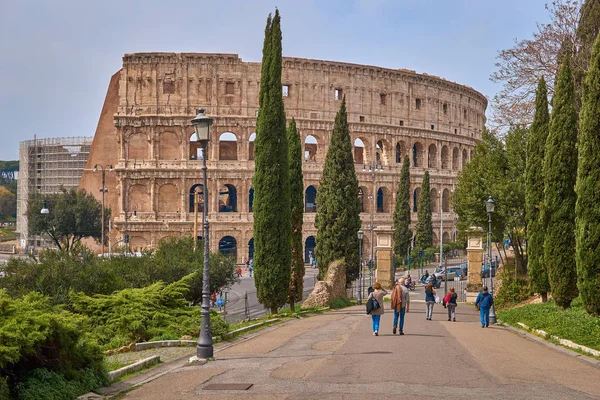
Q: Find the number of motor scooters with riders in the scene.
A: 3